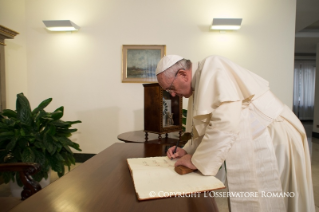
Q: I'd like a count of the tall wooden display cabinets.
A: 1